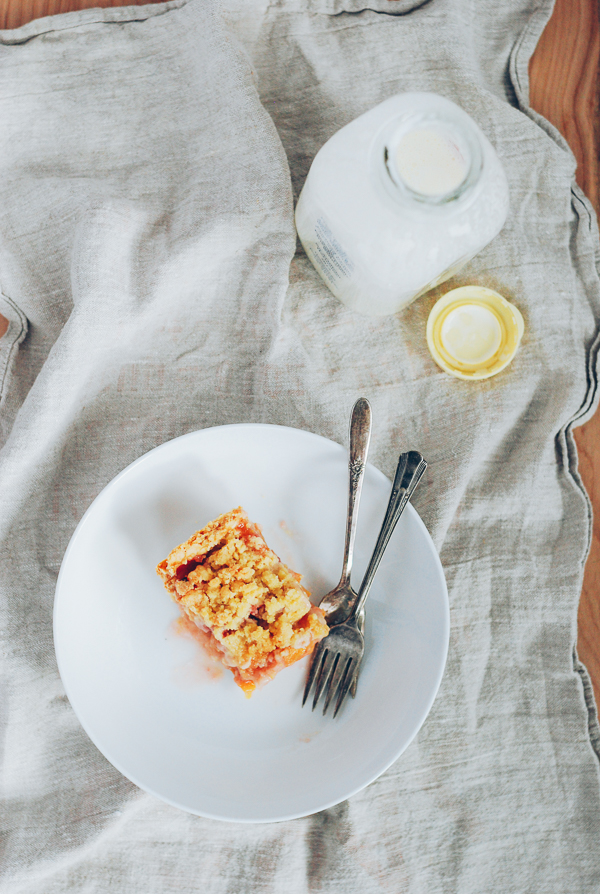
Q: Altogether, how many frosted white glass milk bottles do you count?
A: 1